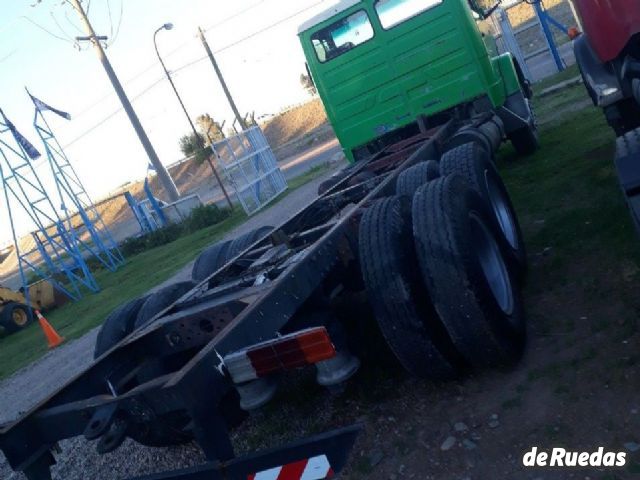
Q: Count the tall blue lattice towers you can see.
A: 2